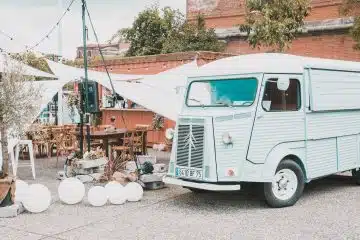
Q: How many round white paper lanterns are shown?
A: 6